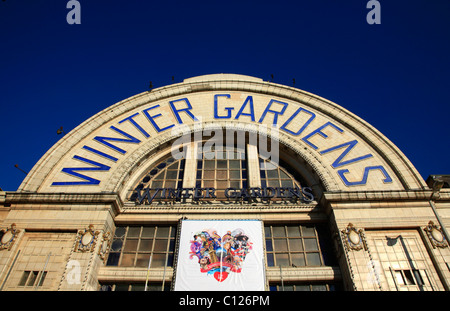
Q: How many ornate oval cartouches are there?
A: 4